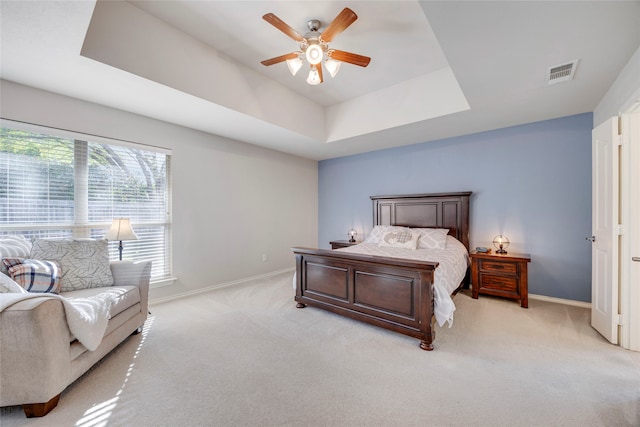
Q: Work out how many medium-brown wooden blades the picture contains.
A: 5